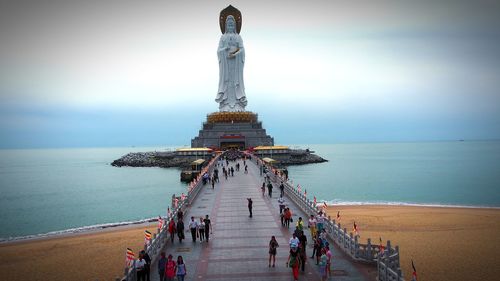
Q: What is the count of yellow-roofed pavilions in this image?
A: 4